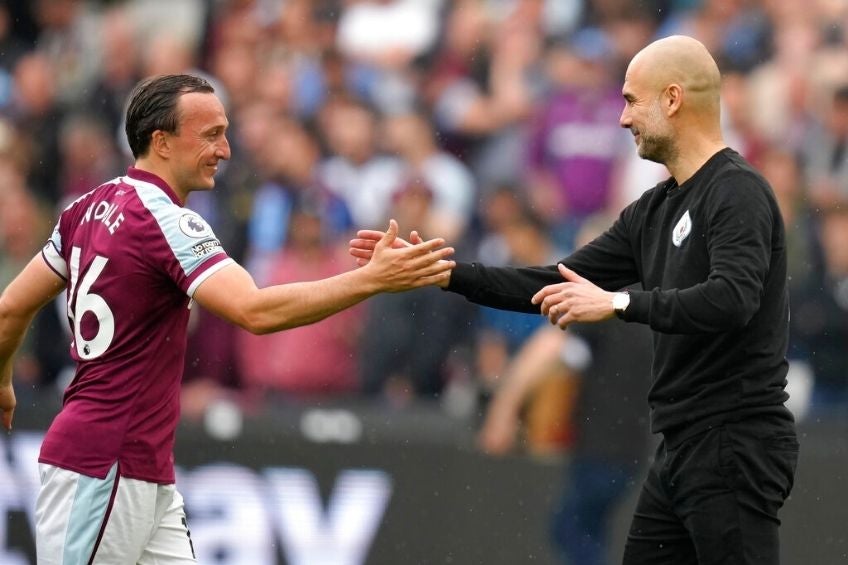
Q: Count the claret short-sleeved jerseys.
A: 1